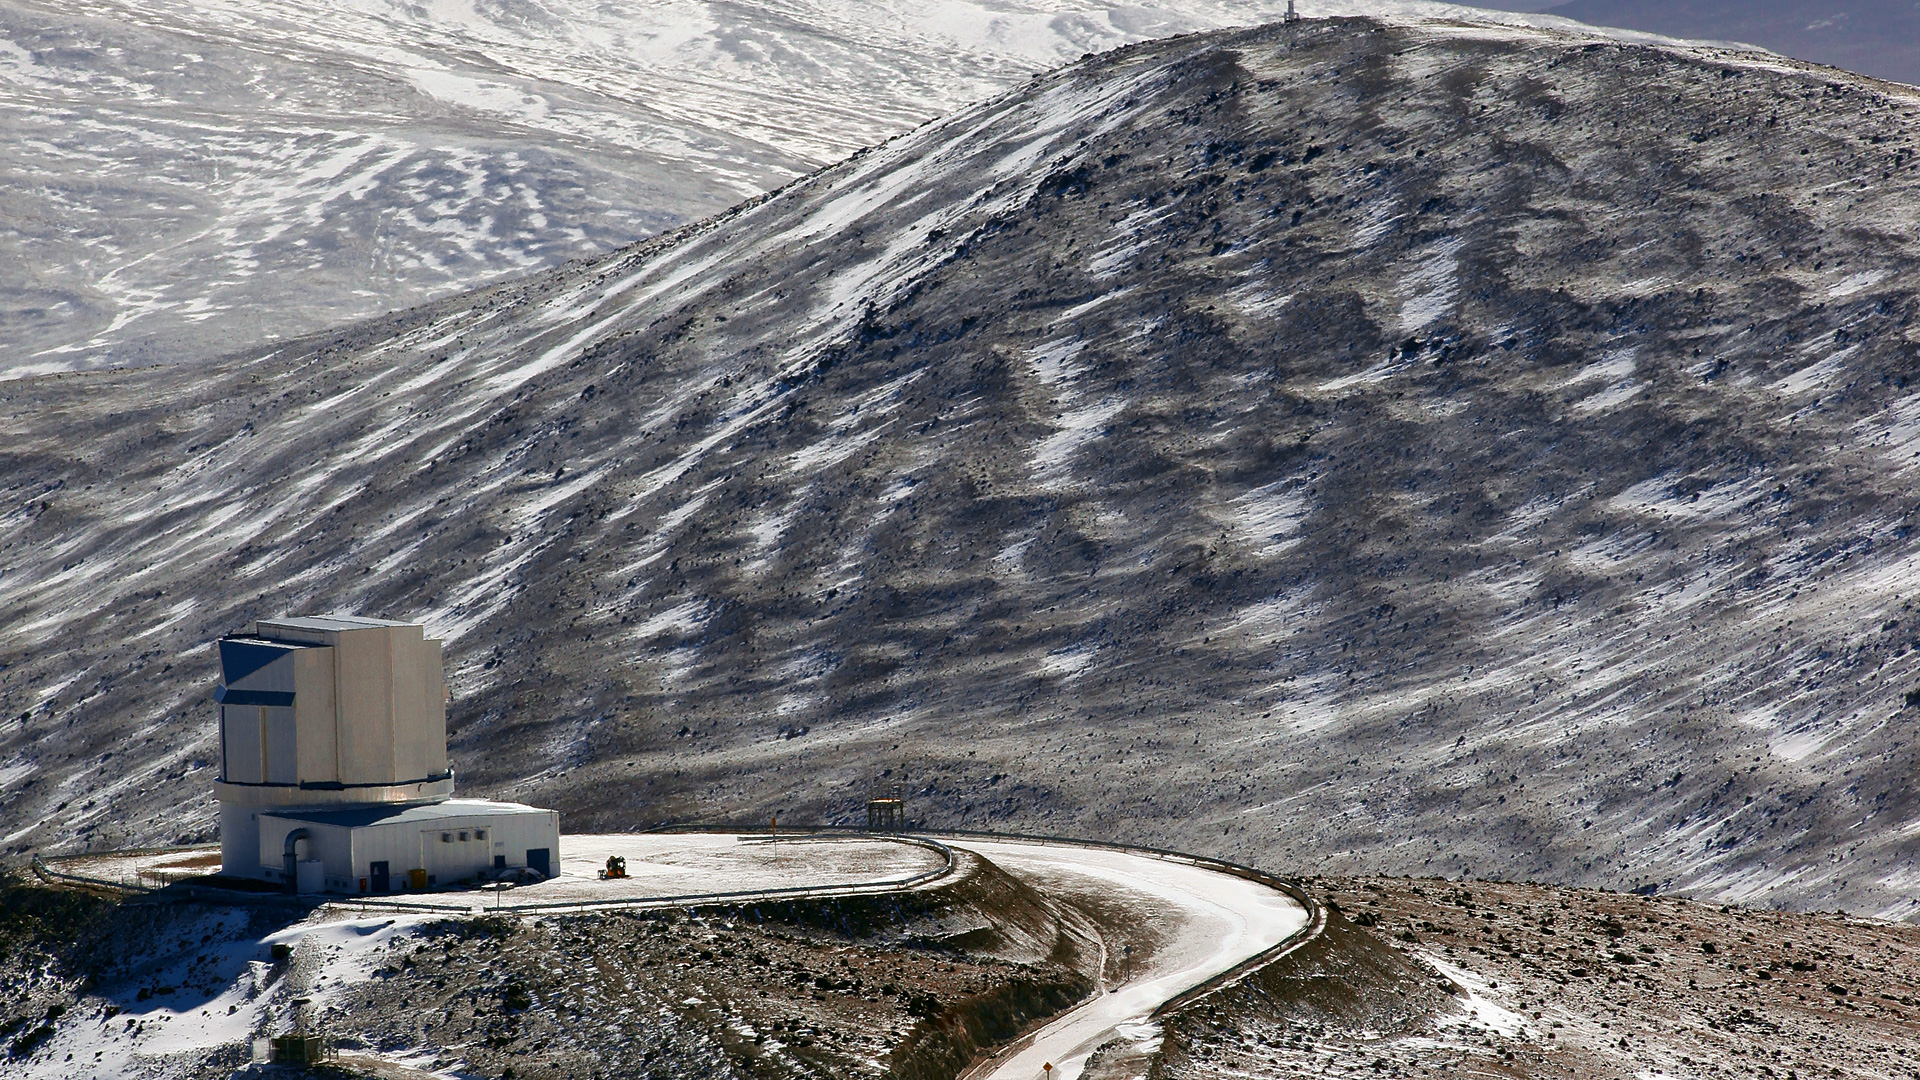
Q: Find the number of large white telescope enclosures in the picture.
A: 1